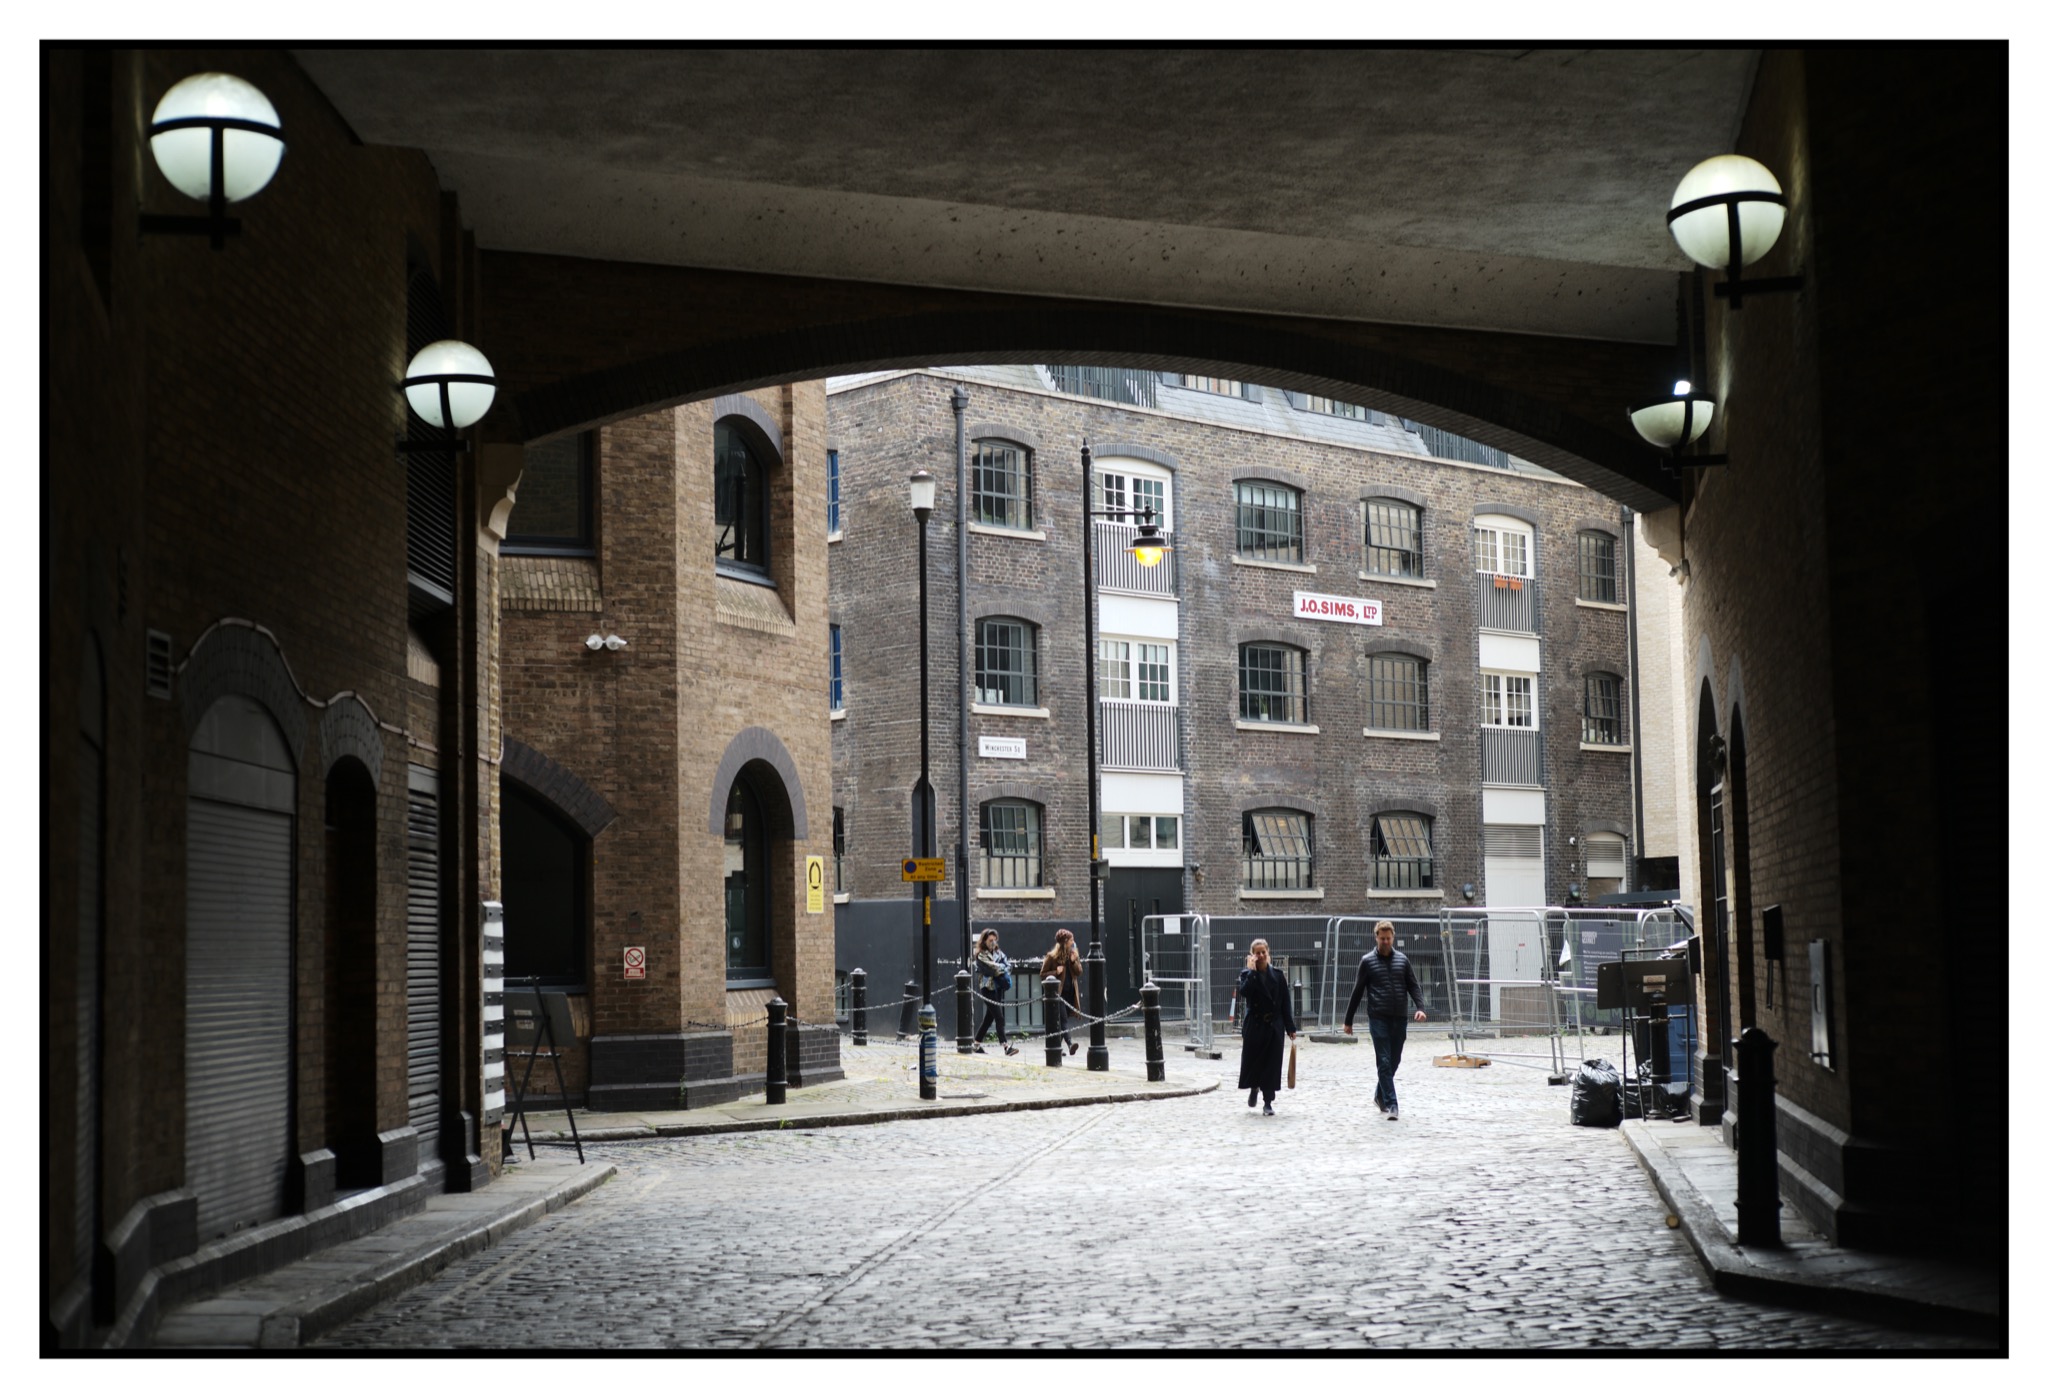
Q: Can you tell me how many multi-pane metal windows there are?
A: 11